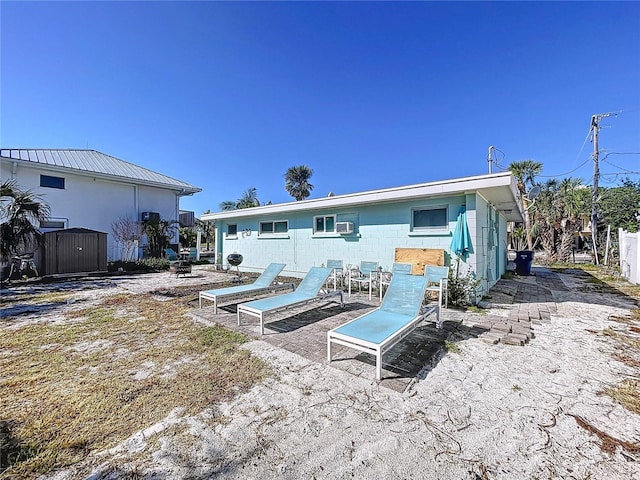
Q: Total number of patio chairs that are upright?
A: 4